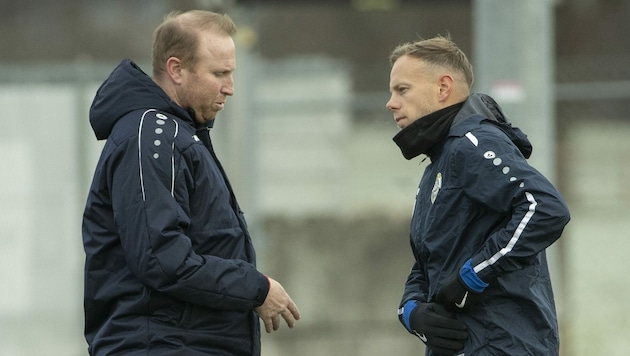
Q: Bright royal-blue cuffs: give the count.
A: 2